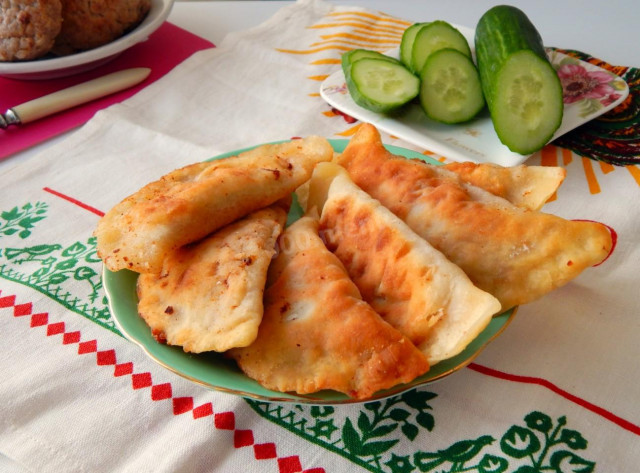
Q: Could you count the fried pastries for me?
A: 6